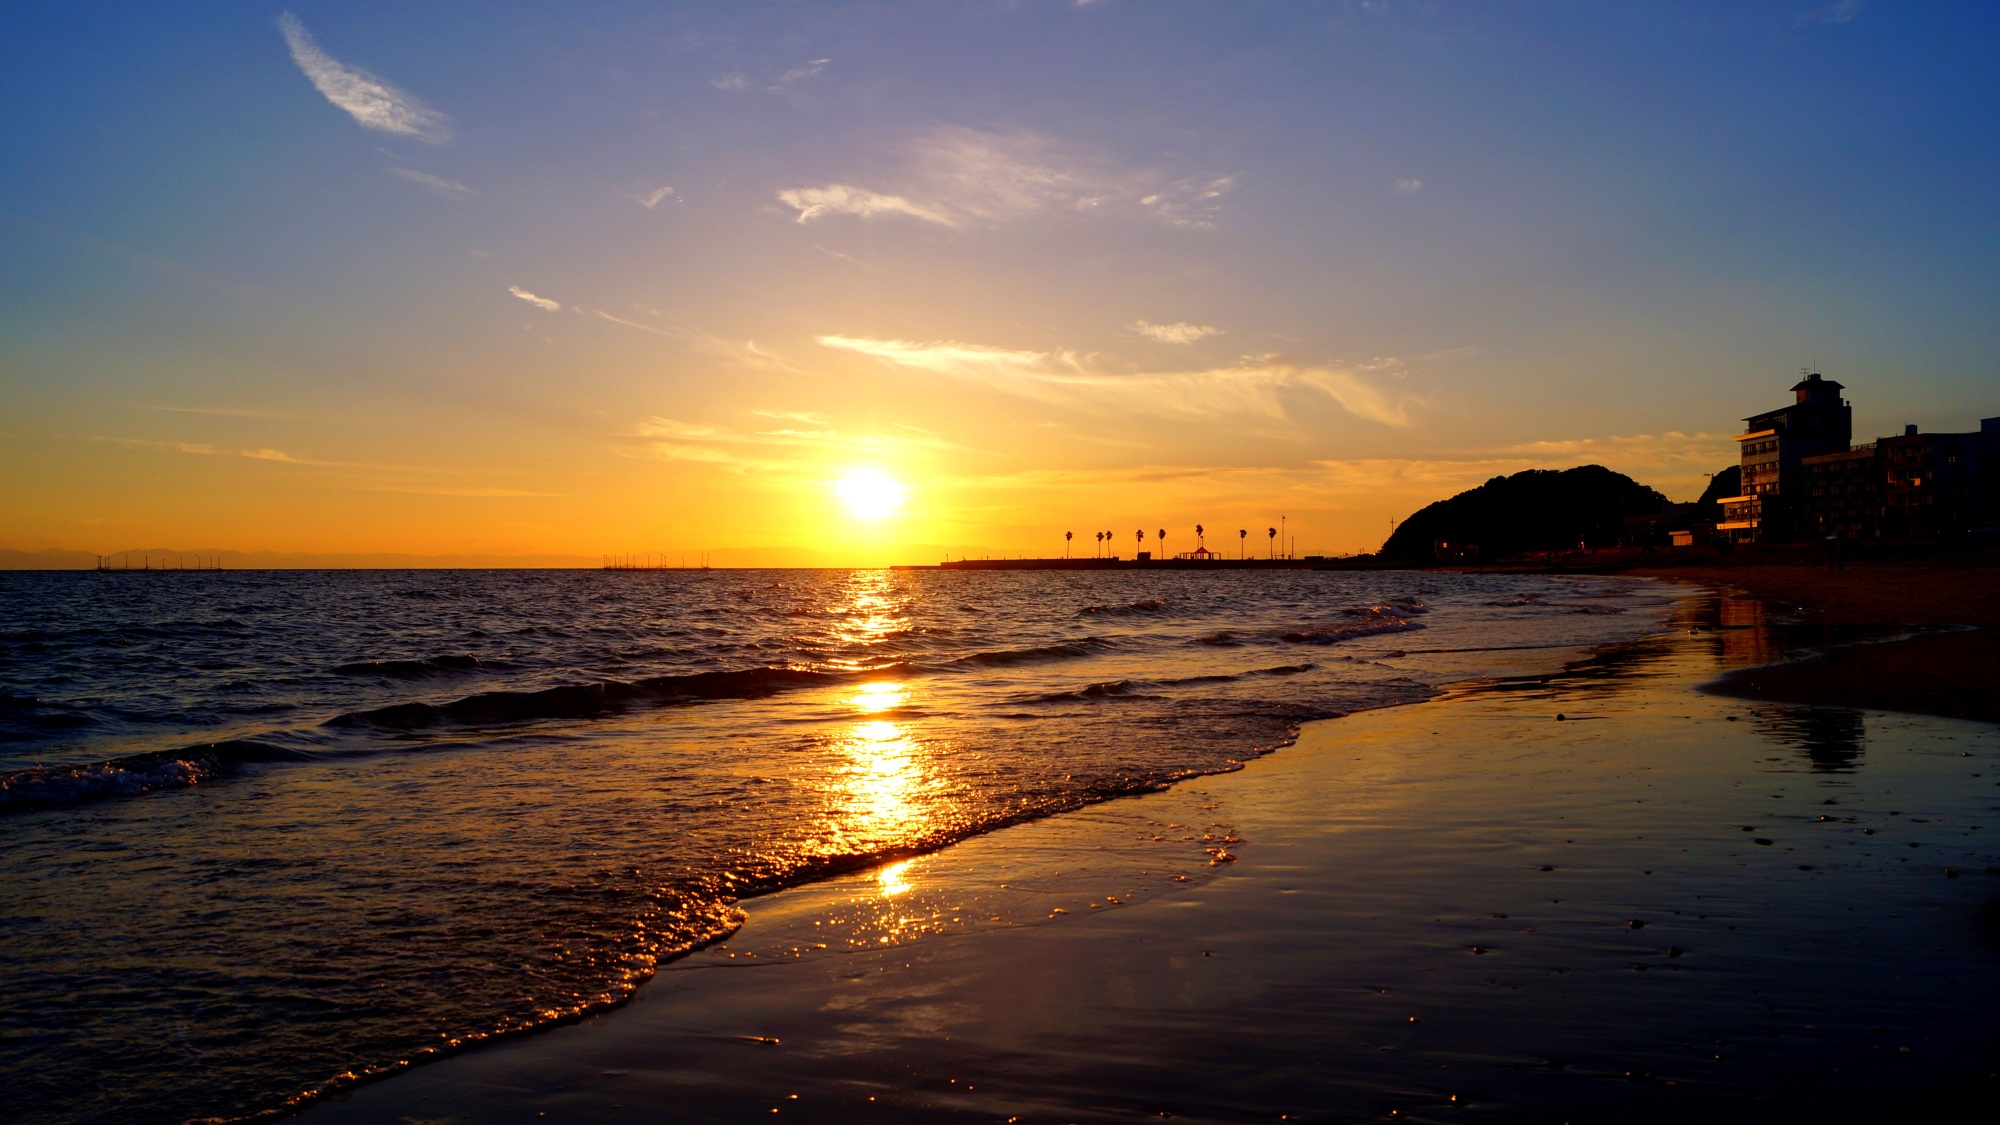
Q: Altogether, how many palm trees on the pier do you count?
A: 8